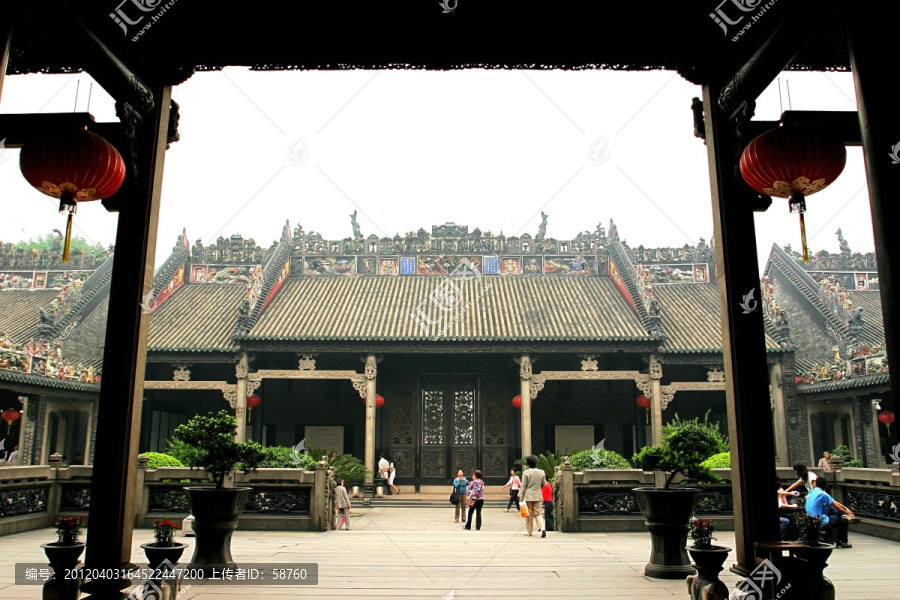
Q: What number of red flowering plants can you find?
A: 4